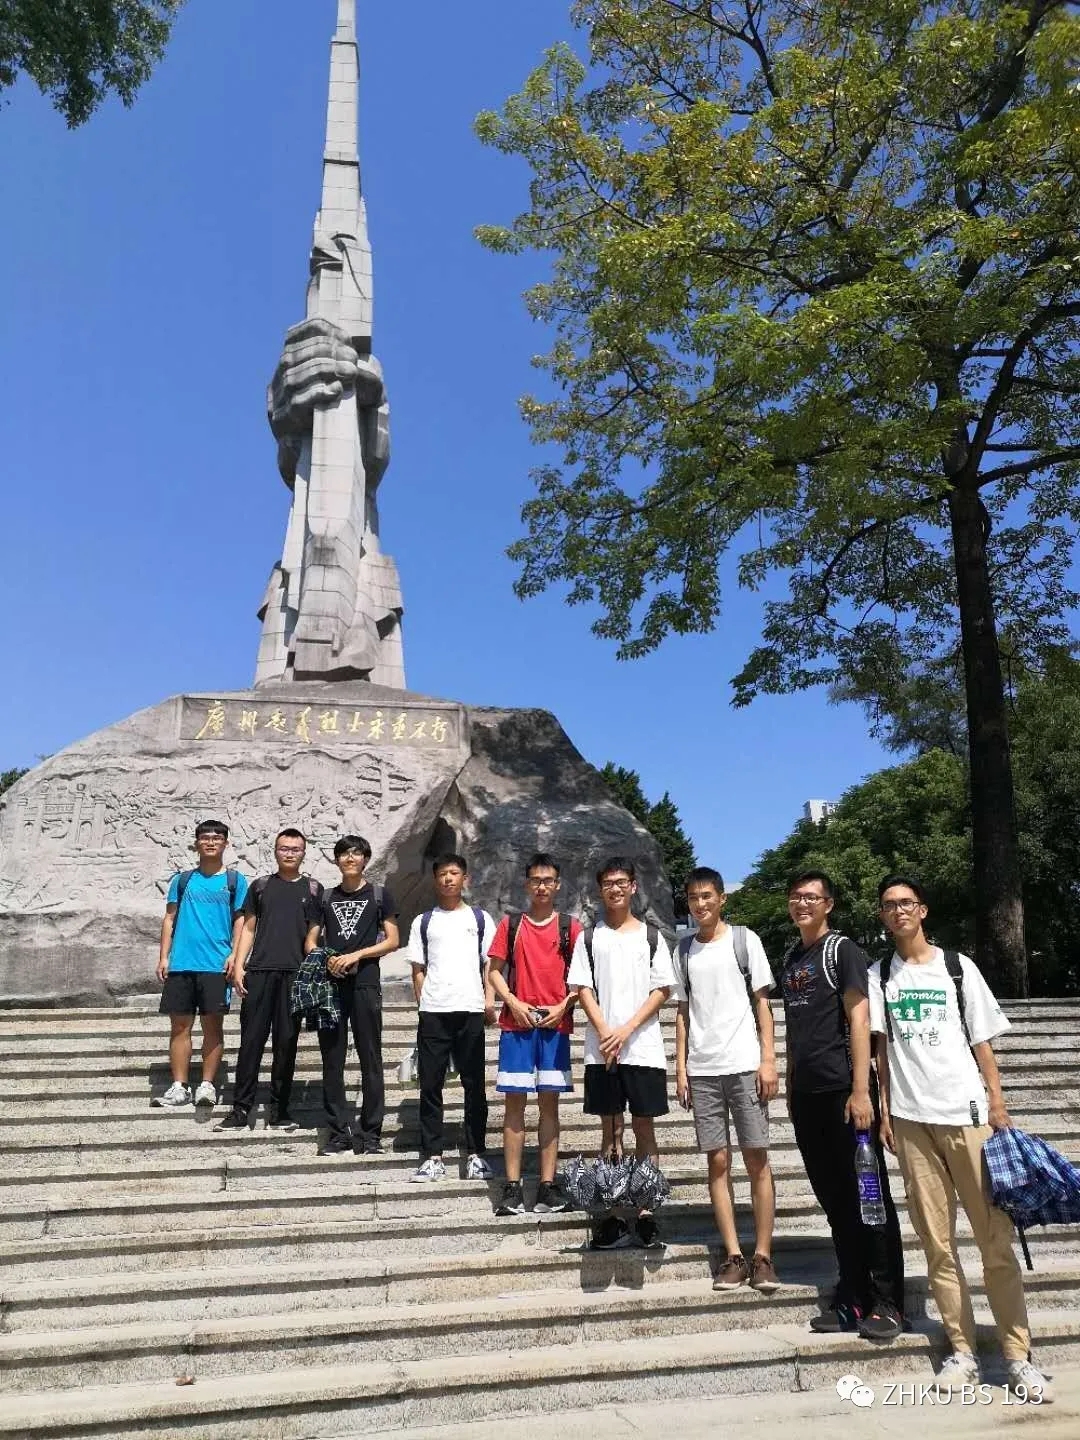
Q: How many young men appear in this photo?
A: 9